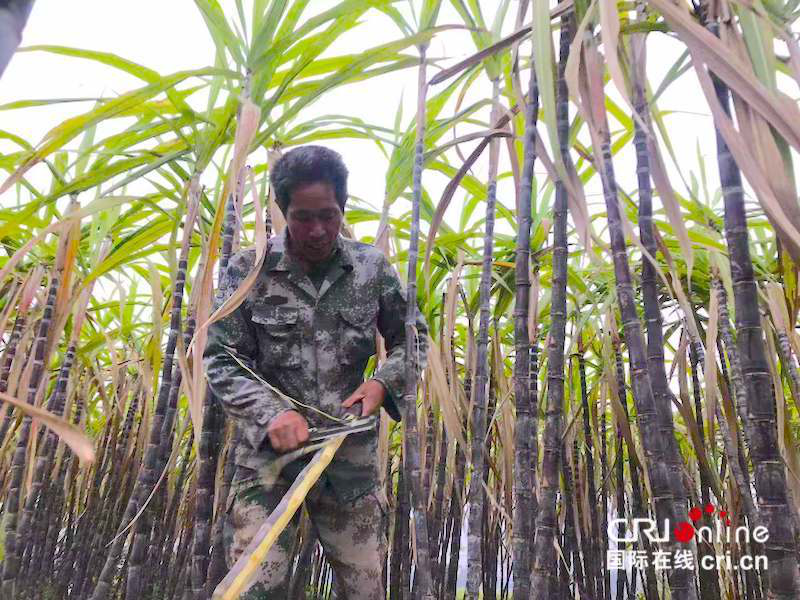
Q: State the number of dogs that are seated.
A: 0